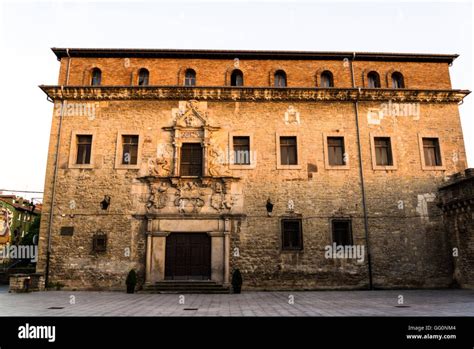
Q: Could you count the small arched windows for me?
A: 8